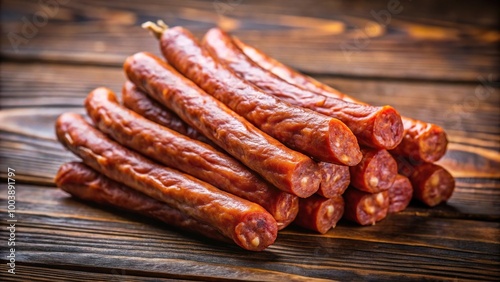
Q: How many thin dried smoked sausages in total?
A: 13